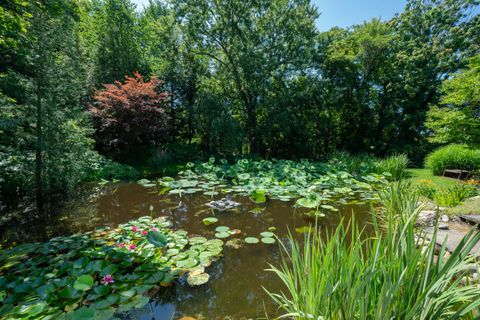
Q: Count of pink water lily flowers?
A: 6